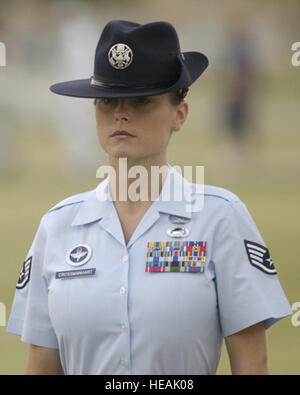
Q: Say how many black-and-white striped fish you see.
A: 0